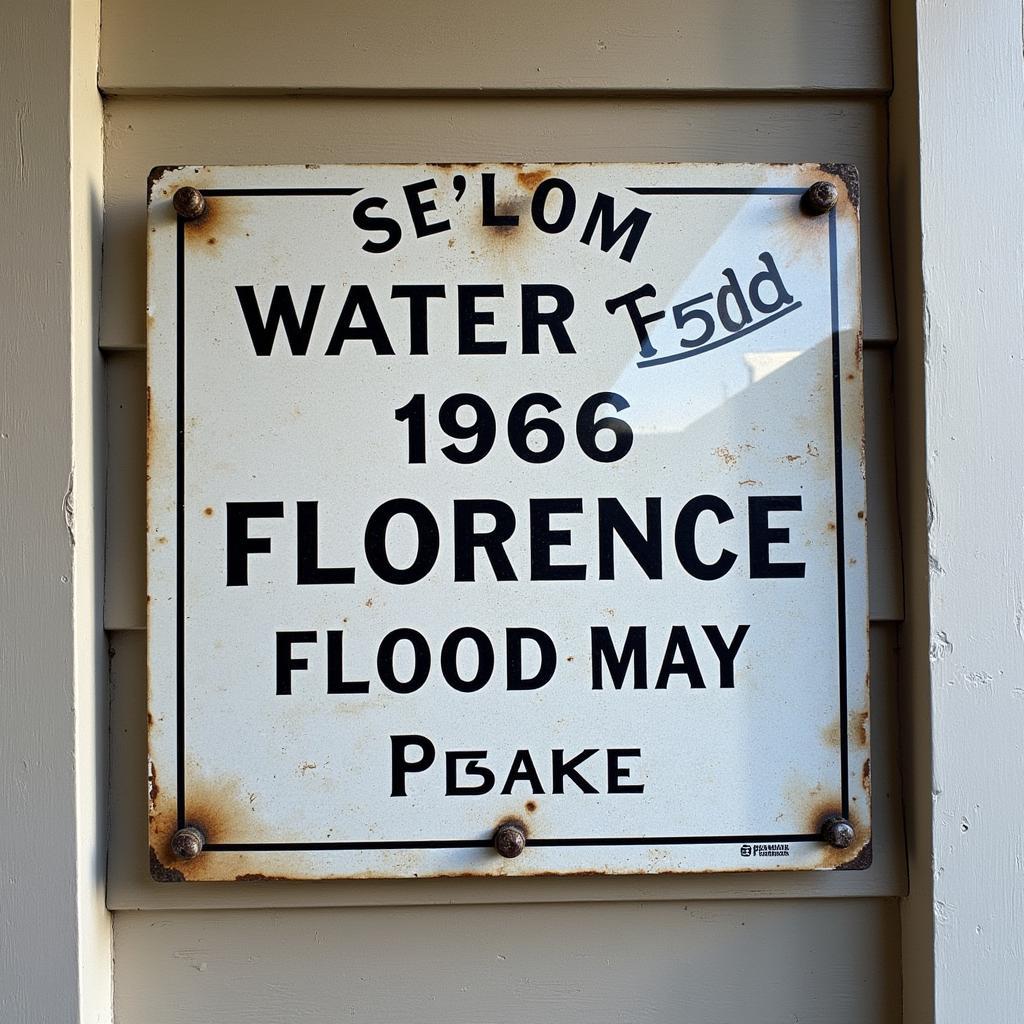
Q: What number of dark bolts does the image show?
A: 5